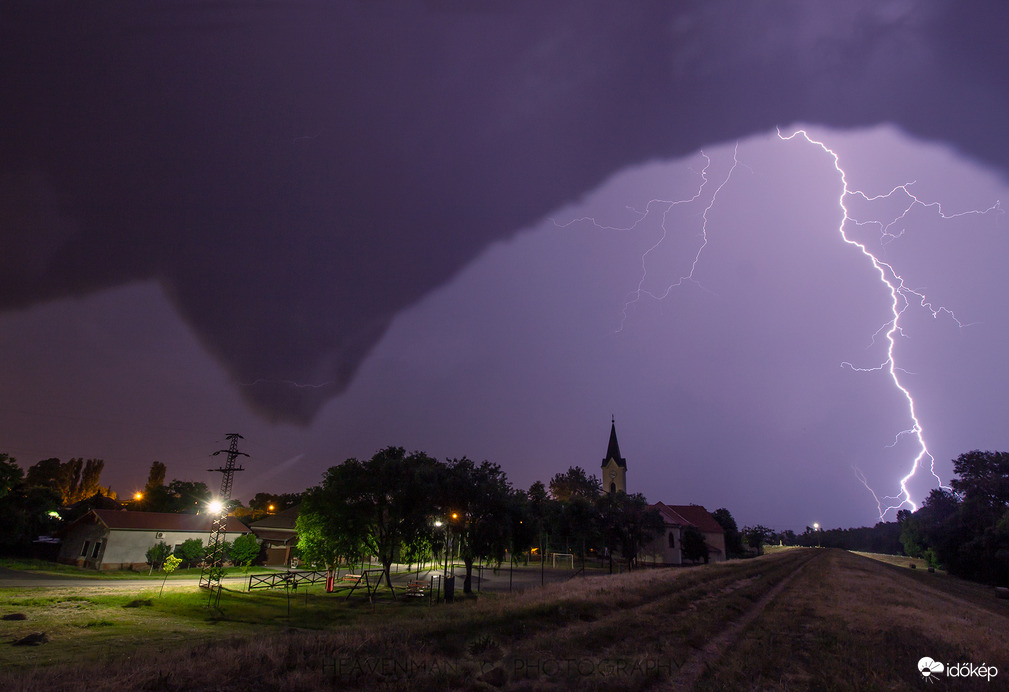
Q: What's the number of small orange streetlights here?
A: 3